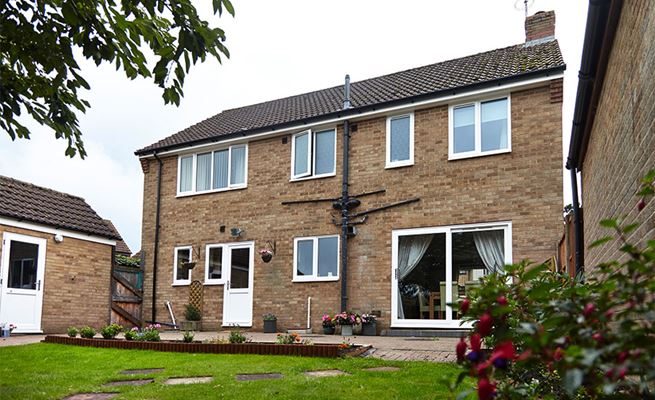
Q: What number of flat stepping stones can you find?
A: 7